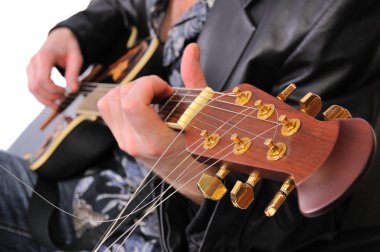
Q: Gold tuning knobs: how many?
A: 6